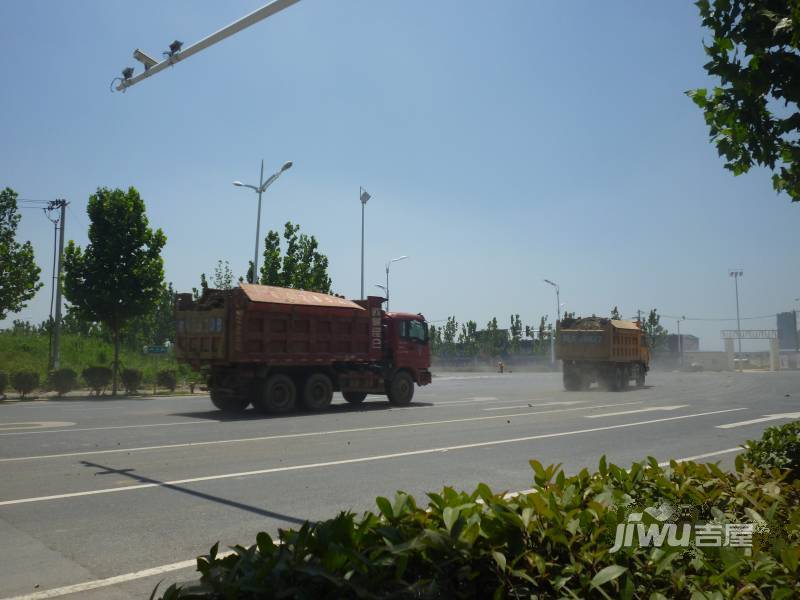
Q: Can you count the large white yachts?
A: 0